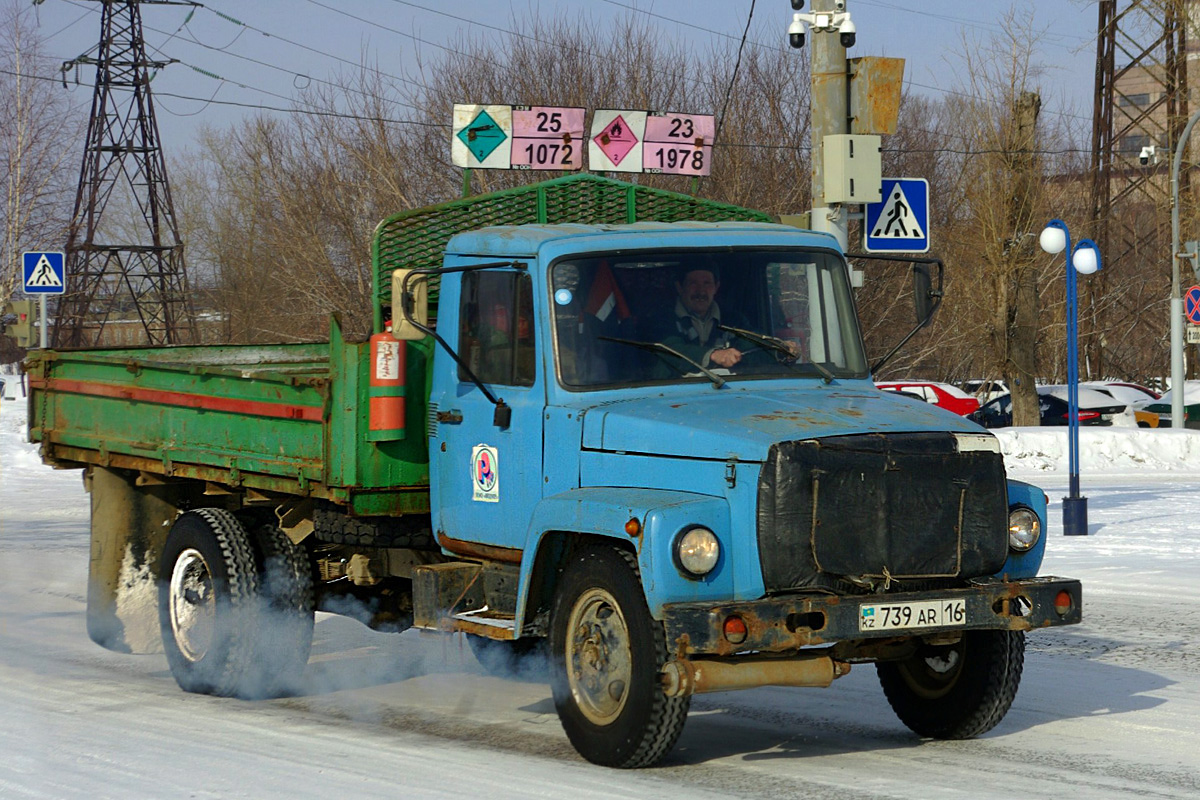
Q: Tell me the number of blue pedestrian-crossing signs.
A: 2